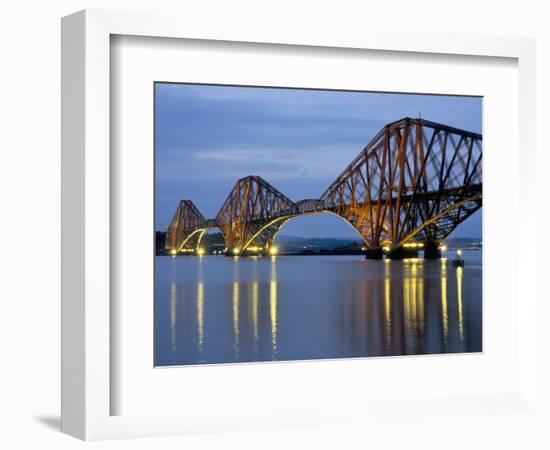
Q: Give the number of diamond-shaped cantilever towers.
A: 3